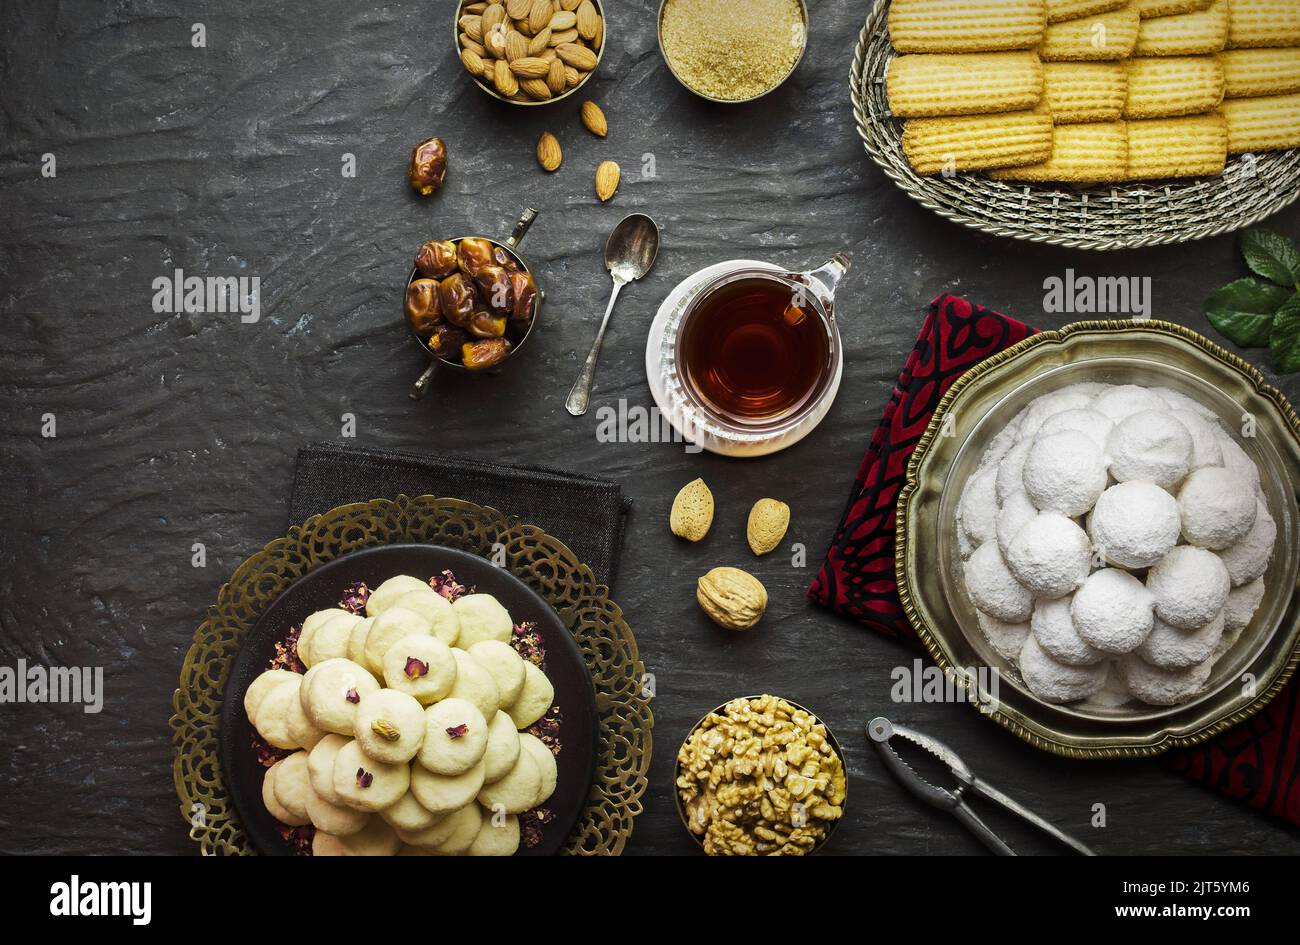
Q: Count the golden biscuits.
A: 14